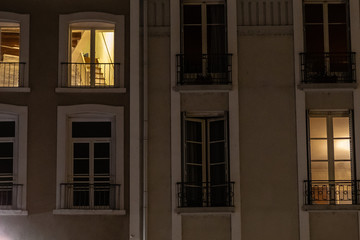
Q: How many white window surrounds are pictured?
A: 4